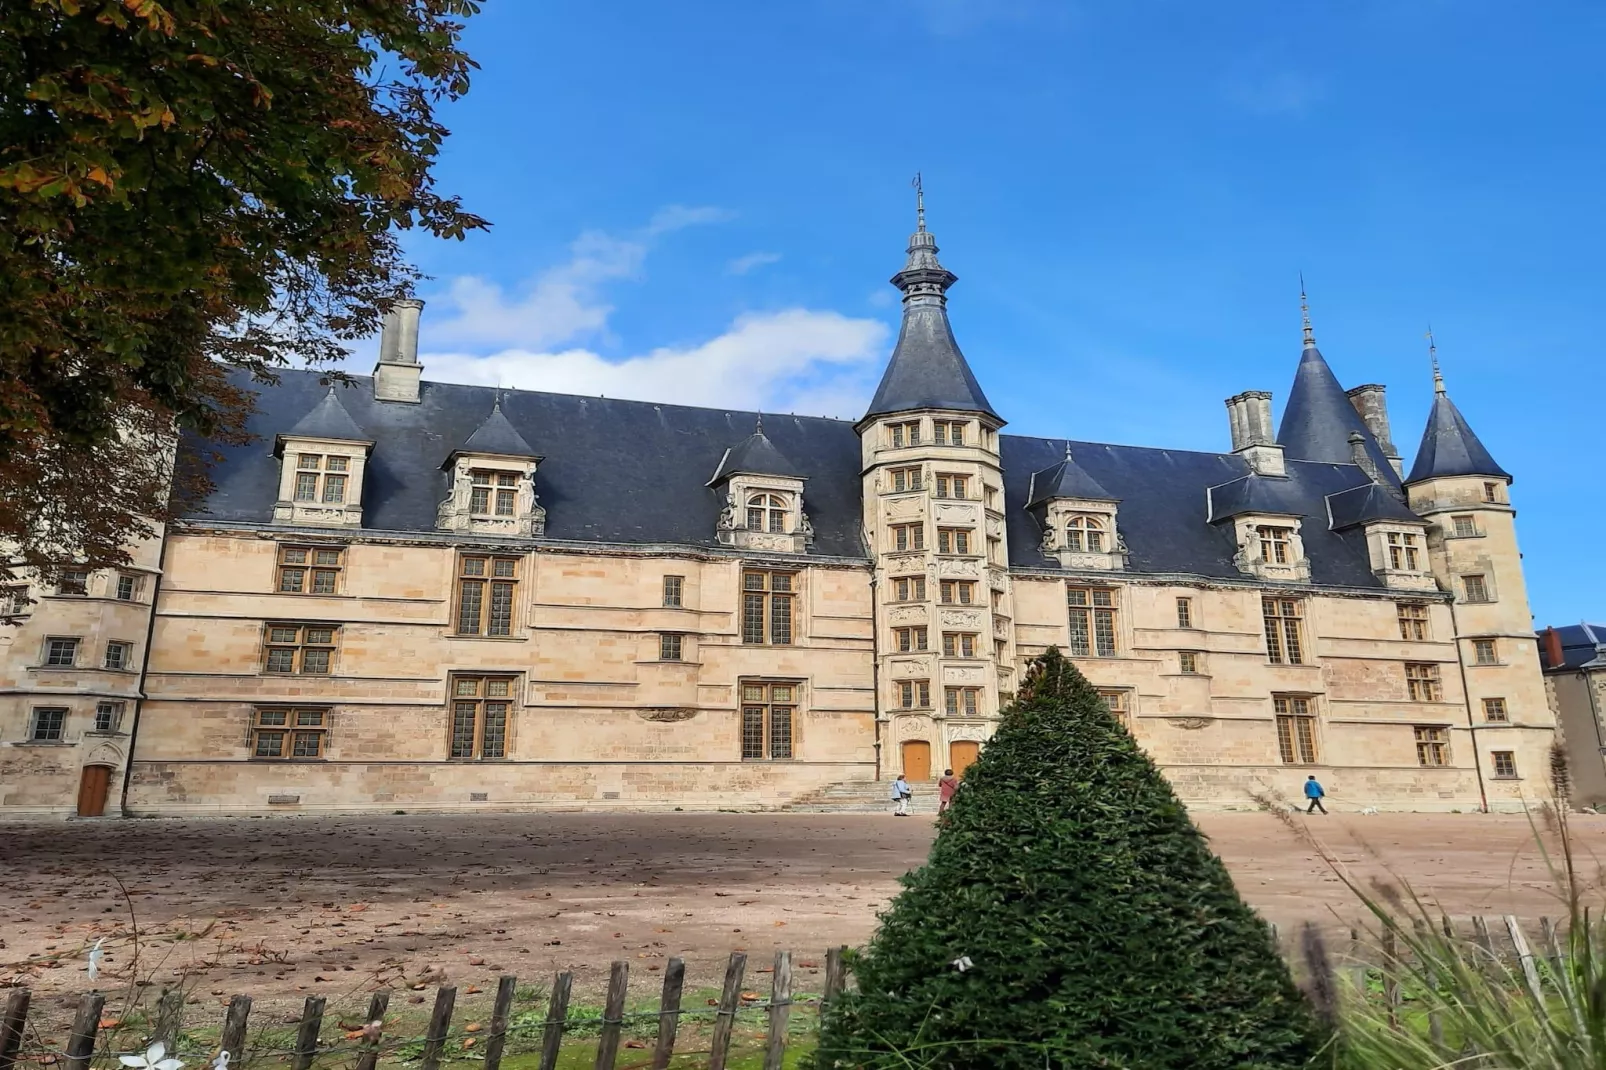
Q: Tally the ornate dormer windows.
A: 6